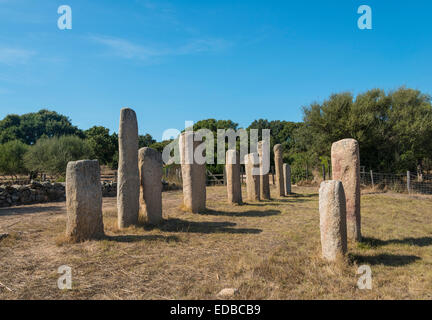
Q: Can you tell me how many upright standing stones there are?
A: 11